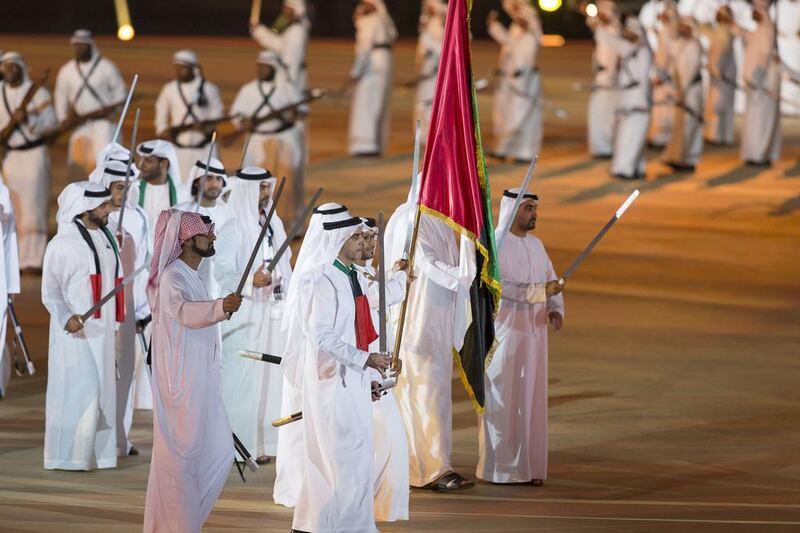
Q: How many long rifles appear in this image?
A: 4